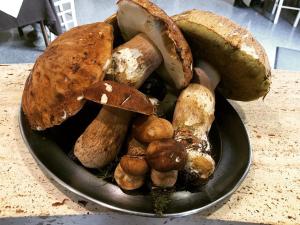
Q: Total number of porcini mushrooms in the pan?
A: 7